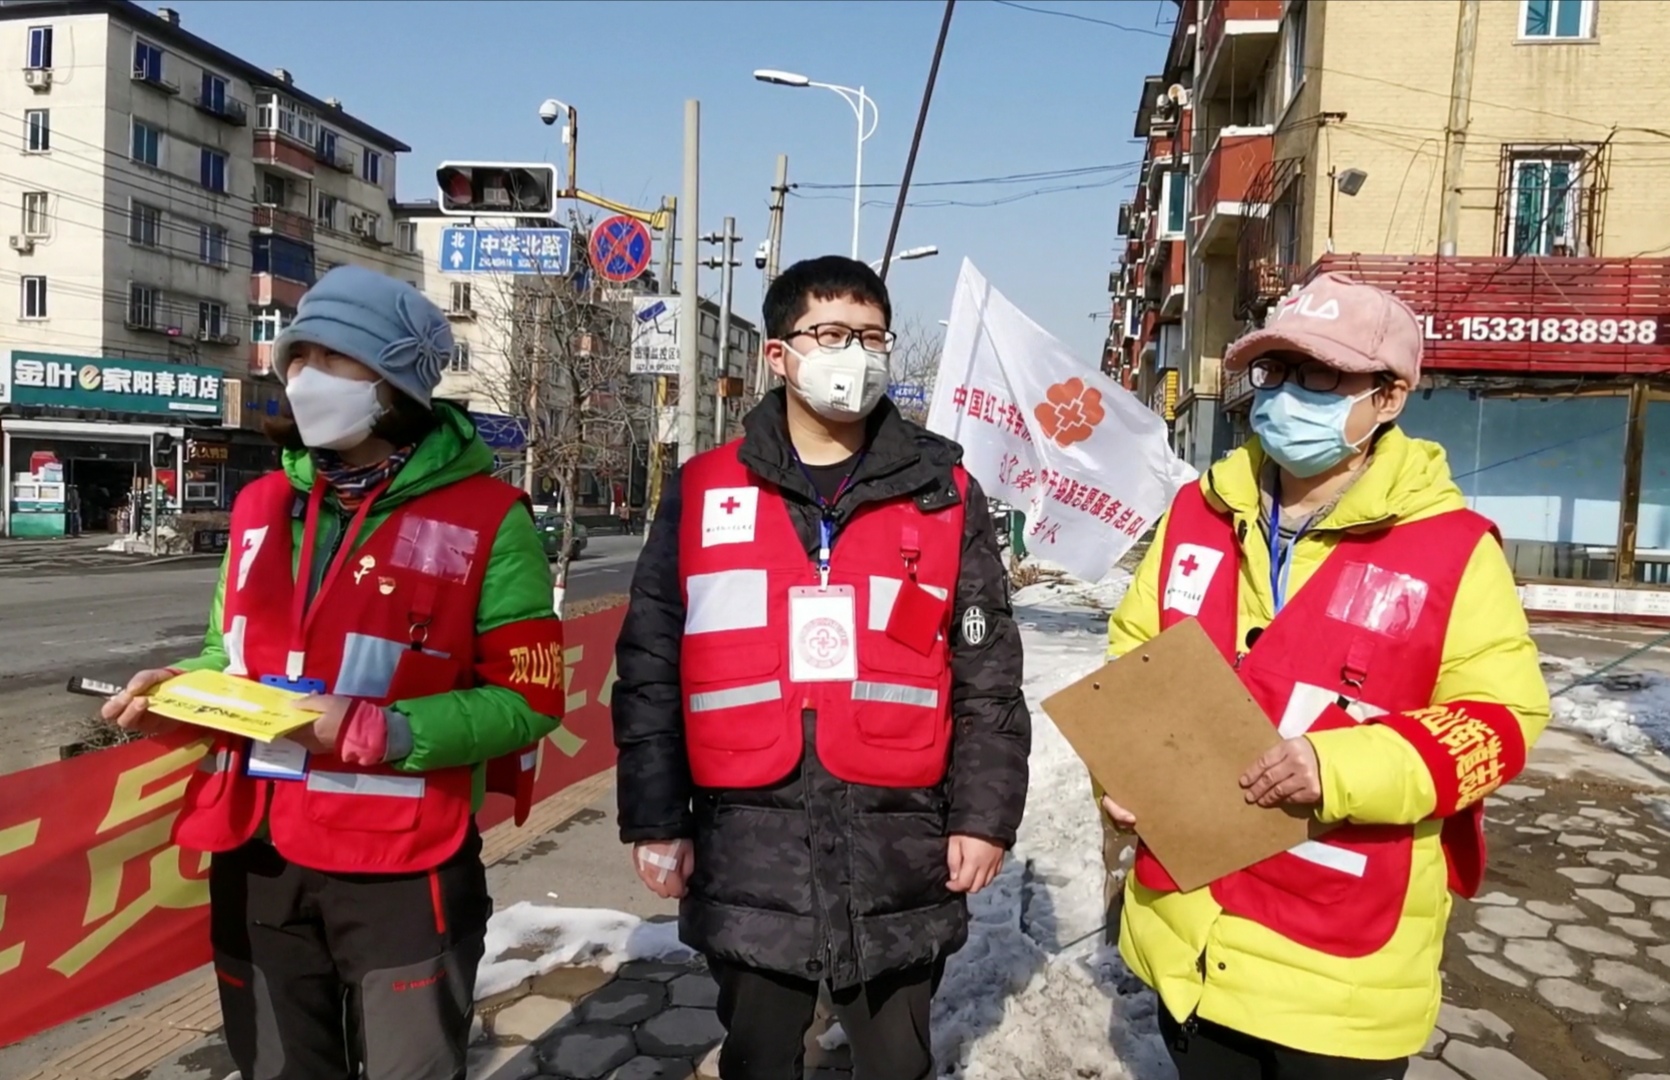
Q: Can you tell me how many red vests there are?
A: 3